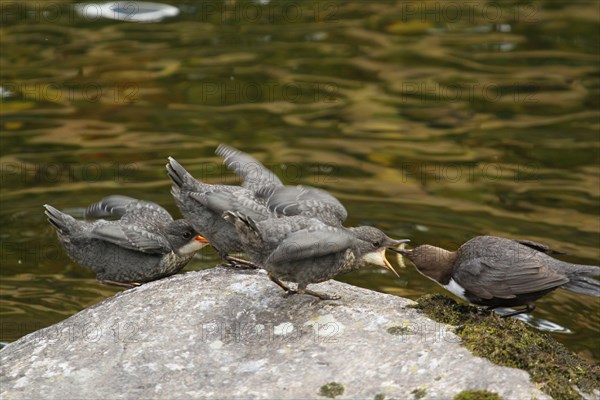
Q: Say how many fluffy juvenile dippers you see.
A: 3